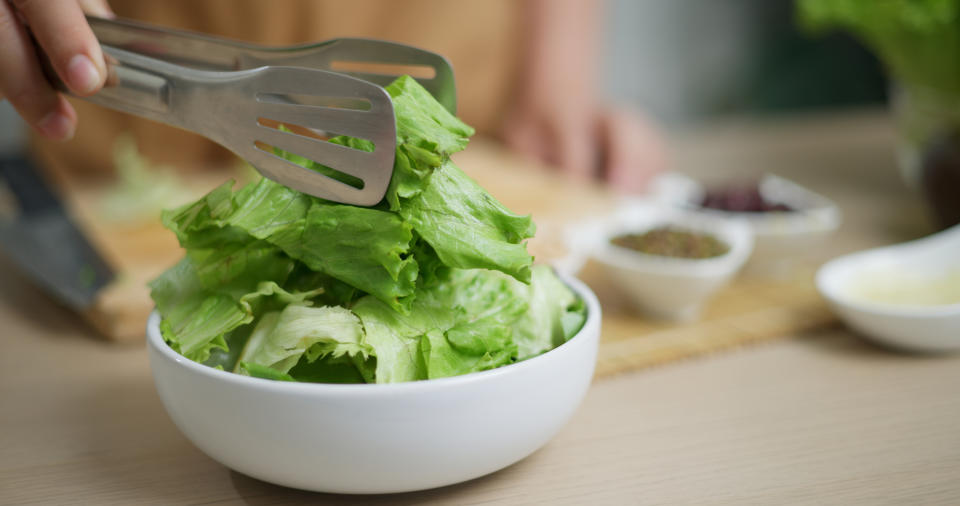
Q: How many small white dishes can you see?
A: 3